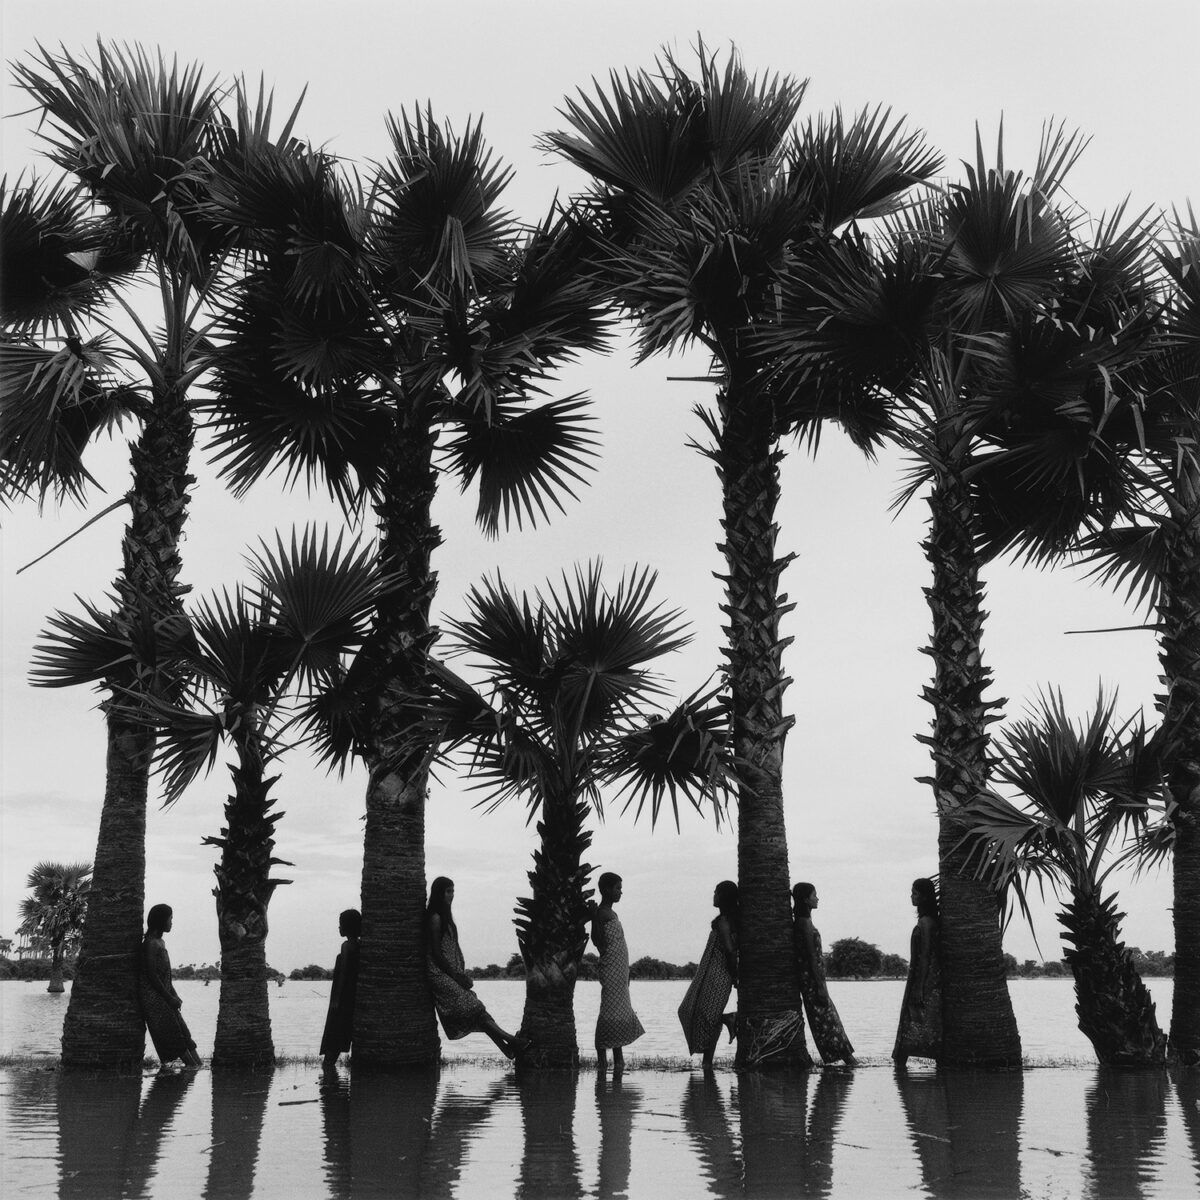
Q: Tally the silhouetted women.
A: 7